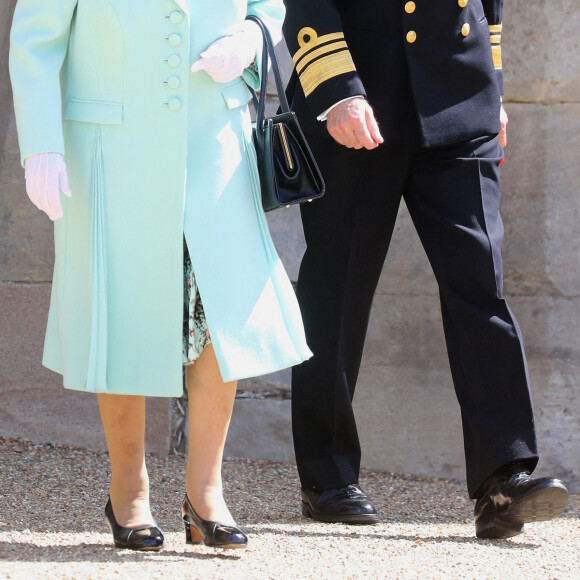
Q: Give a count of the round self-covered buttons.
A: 5